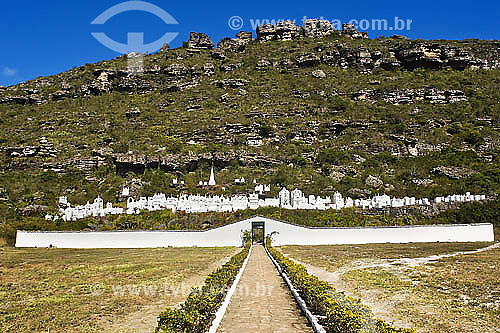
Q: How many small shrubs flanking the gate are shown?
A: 2